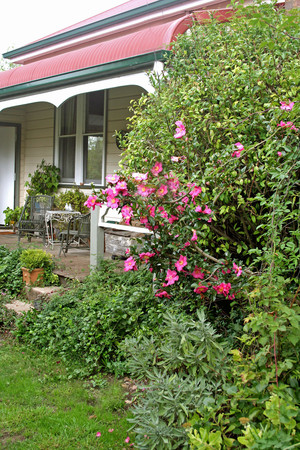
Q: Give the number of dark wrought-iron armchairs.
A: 2